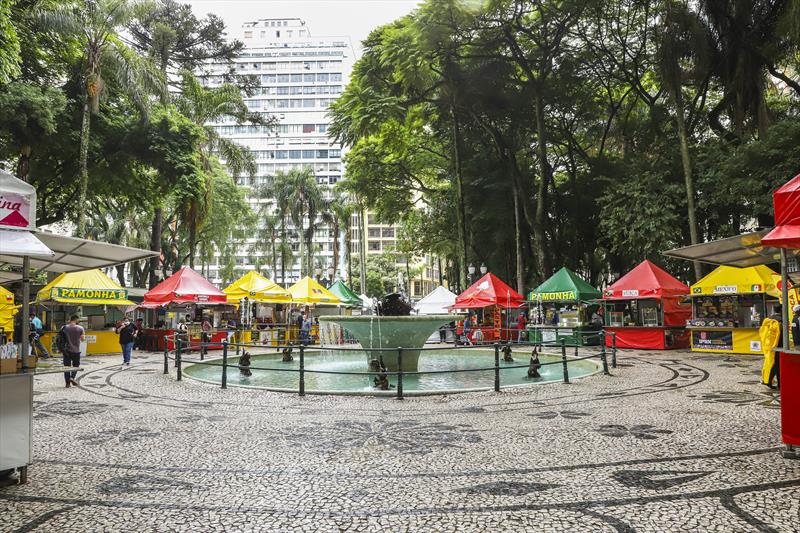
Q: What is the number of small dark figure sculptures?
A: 5